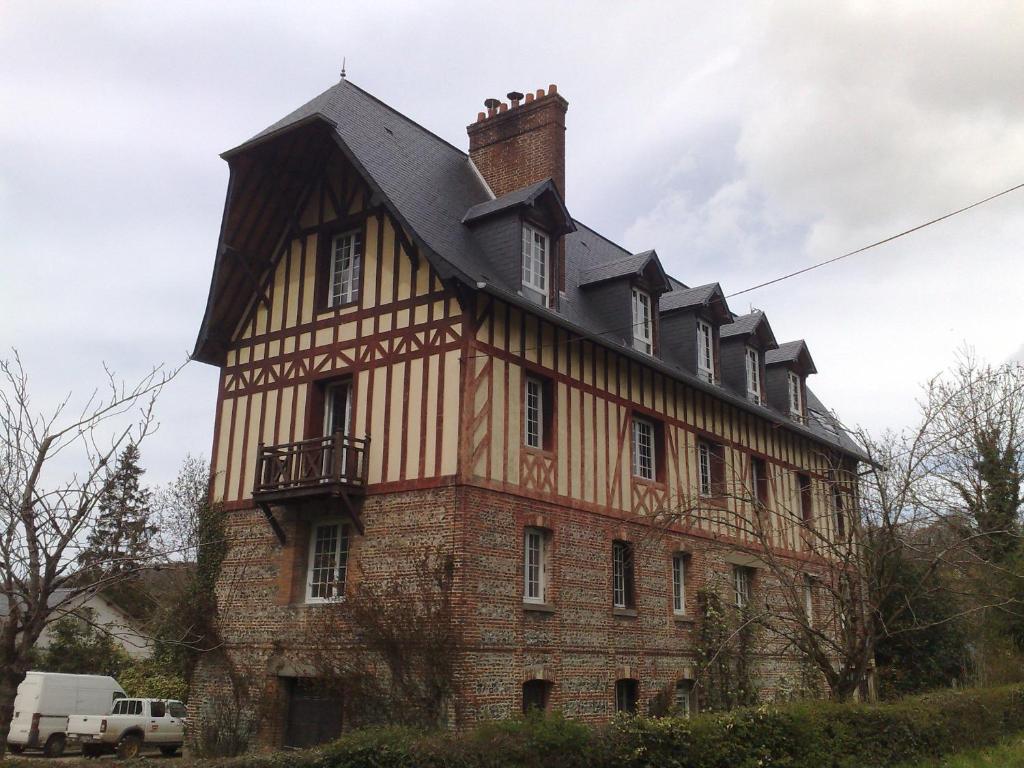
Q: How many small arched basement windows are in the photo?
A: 3